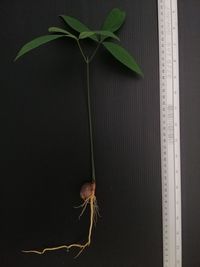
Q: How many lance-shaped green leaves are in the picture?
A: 6